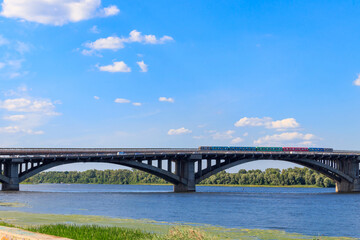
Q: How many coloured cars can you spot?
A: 5